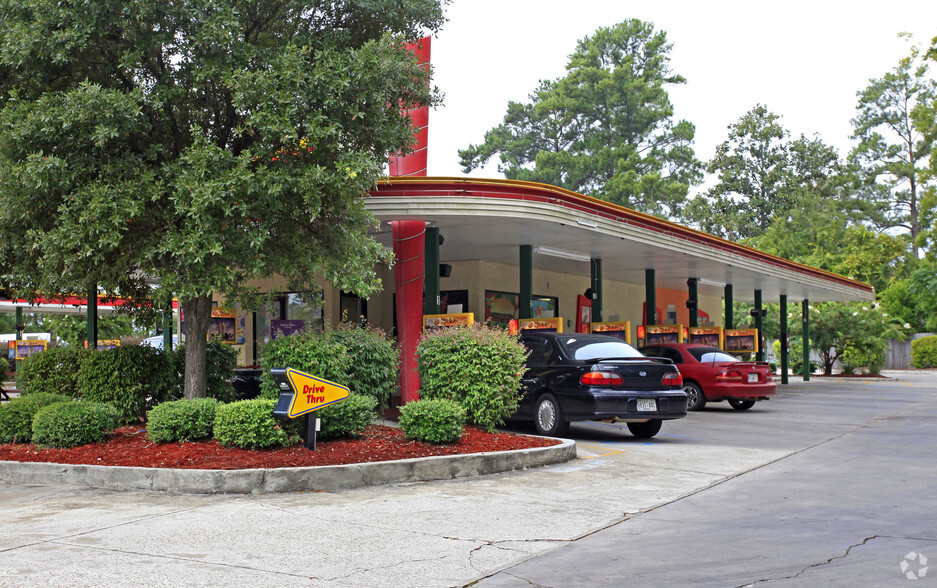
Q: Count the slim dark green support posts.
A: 12